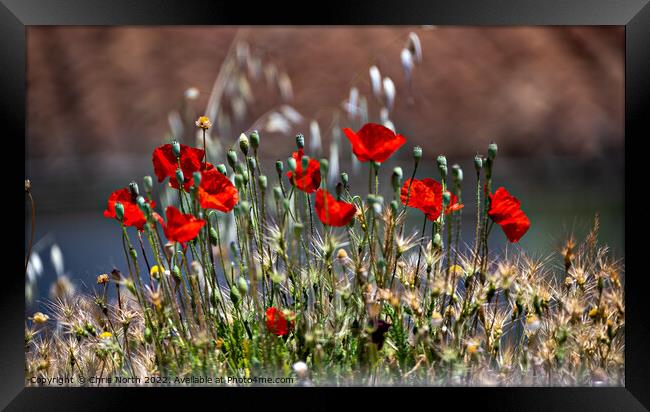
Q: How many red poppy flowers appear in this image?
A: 10